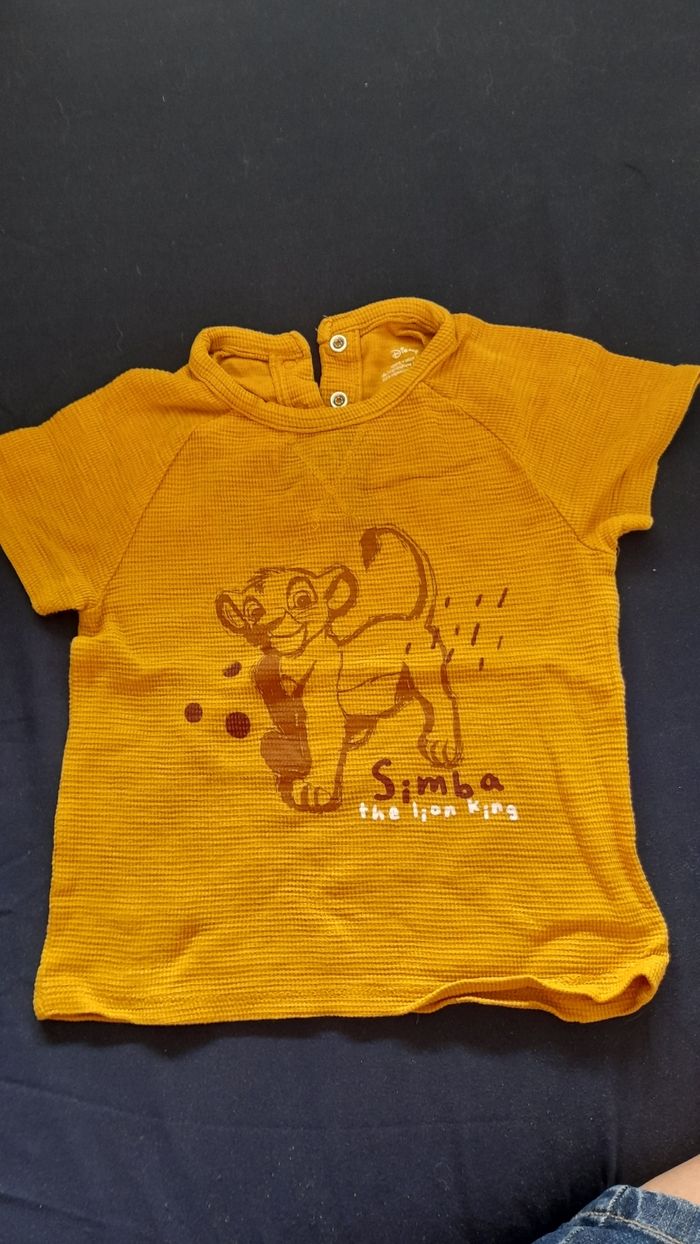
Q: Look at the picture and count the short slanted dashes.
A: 10